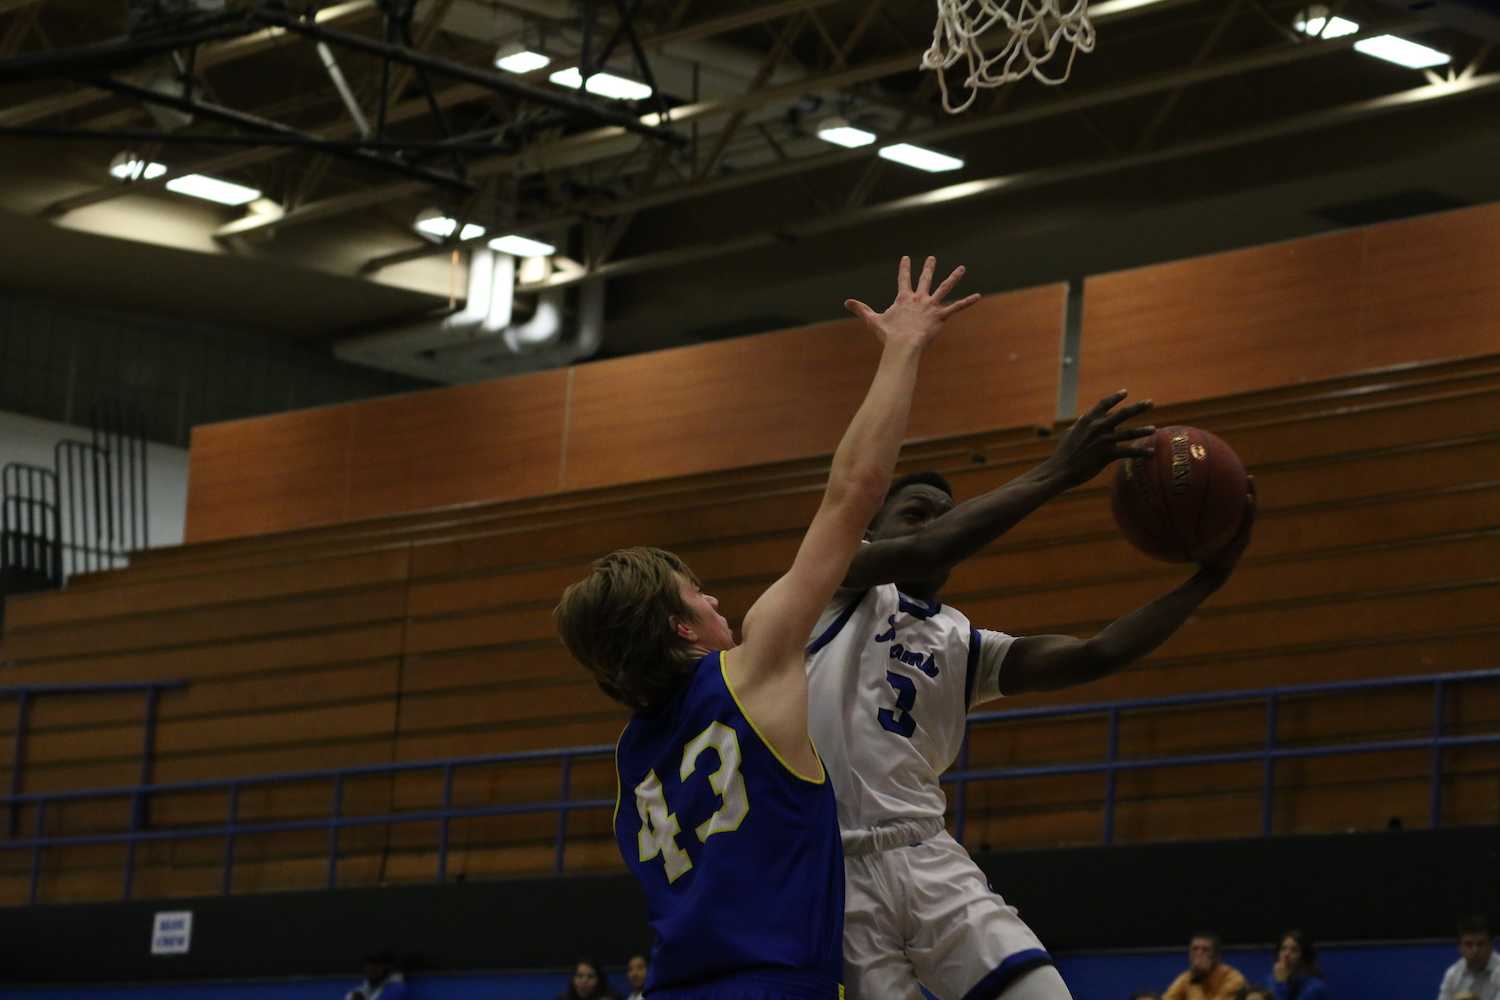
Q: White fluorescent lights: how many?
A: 10